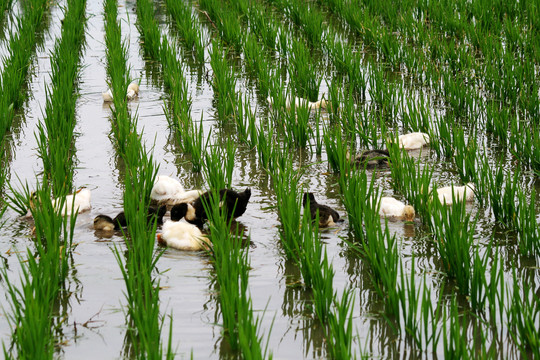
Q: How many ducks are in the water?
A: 12